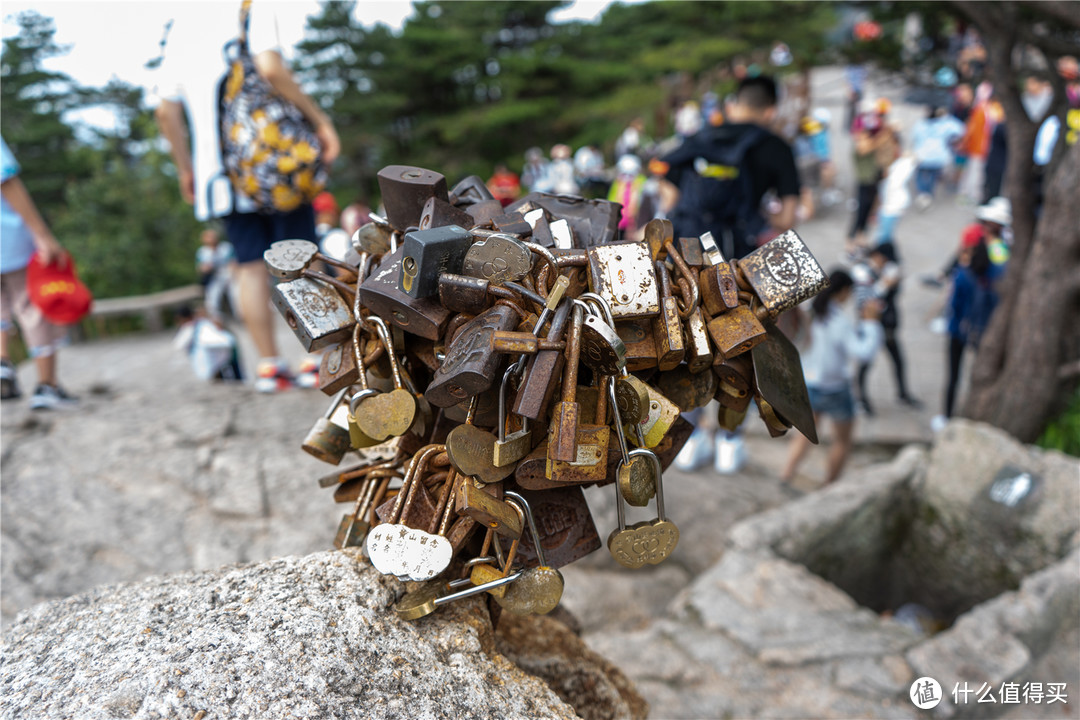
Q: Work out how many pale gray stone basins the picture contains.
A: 1